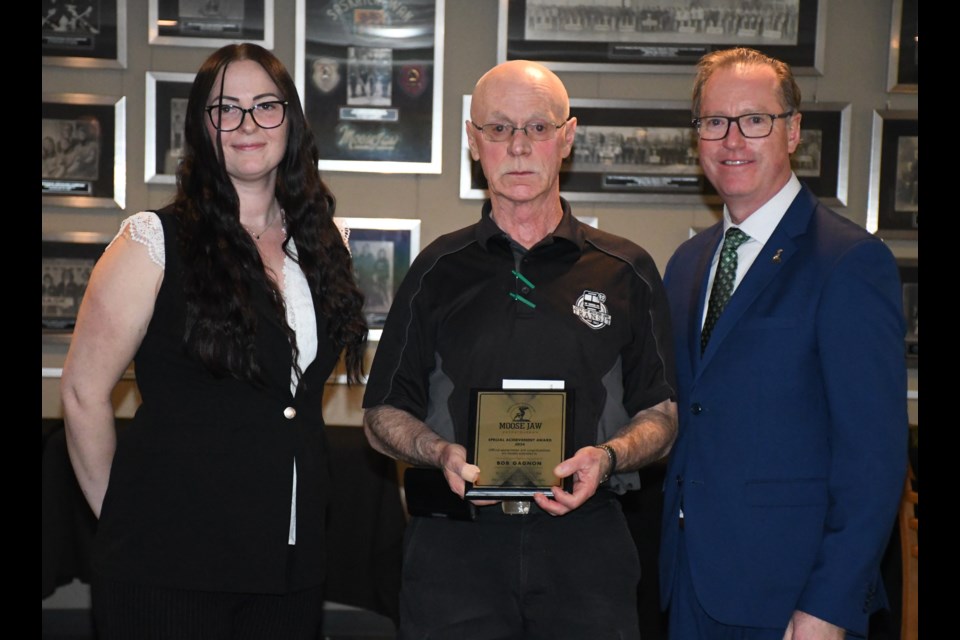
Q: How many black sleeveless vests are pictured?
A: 1